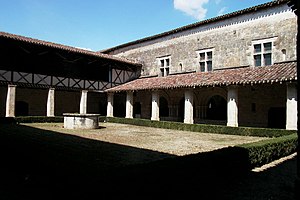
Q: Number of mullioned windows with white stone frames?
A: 3